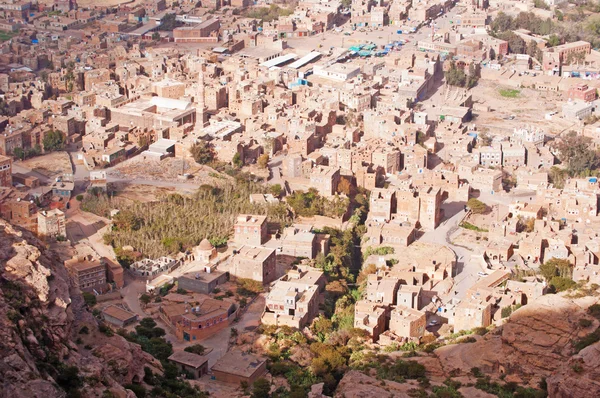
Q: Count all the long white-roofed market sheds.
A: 2